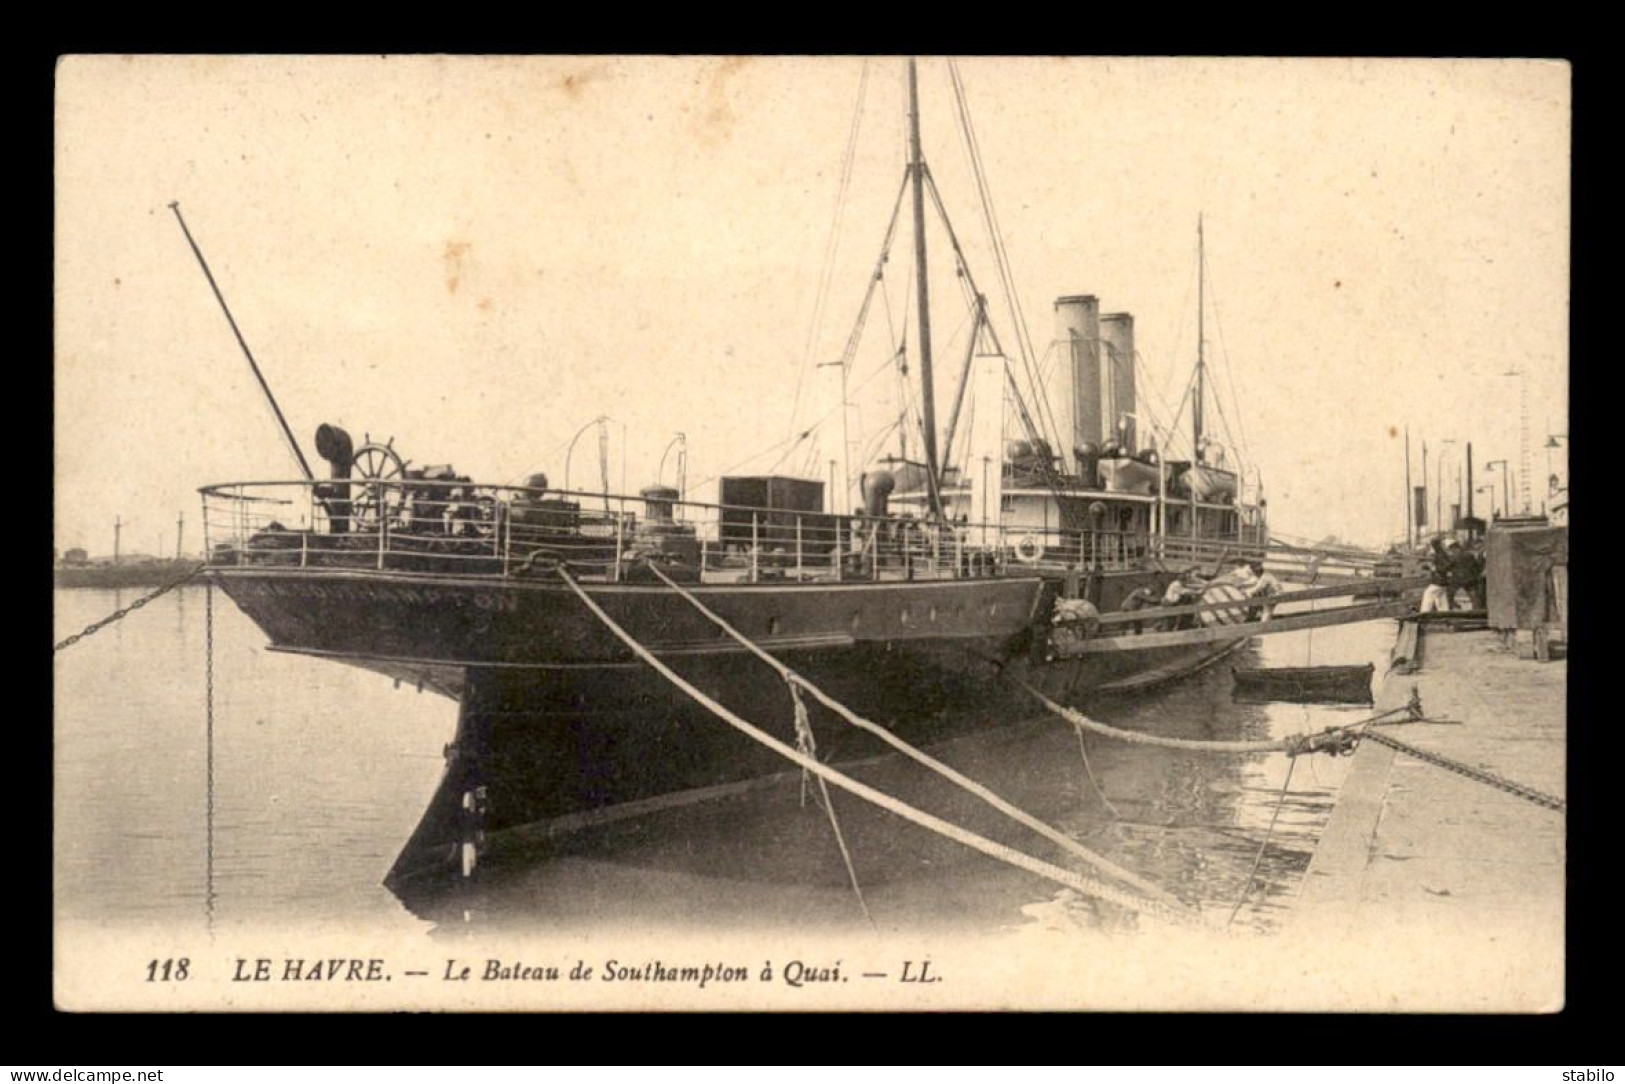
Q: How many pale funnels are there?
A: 2